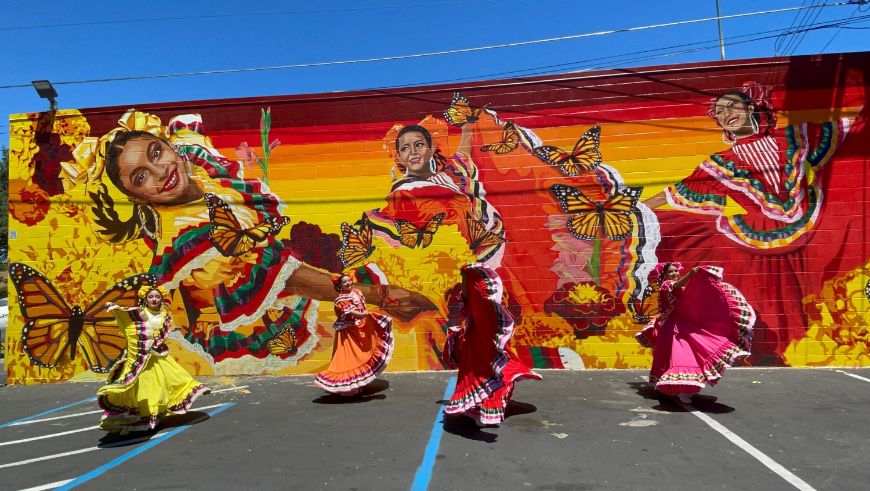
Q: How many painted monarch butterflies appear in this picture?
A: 11